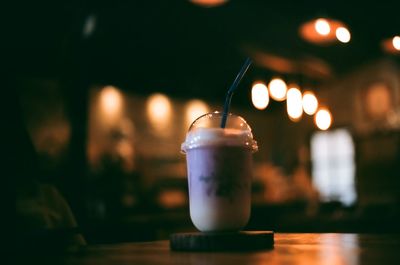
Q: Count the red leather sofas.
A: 0